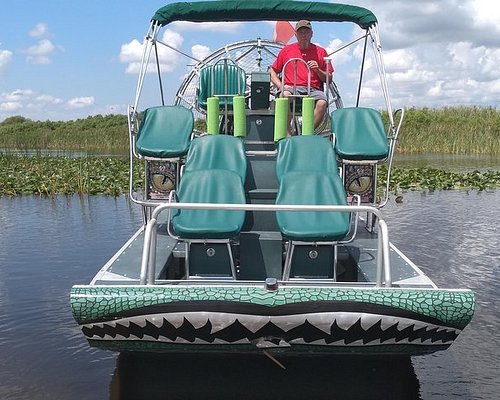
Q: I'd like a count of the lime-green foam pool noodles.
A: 4